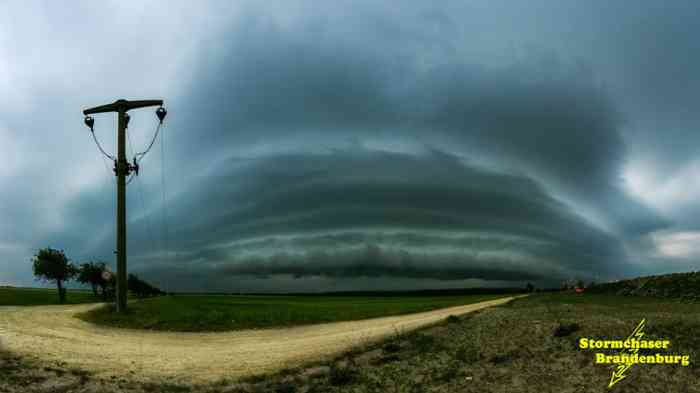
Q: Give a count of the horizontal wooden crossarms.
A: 1